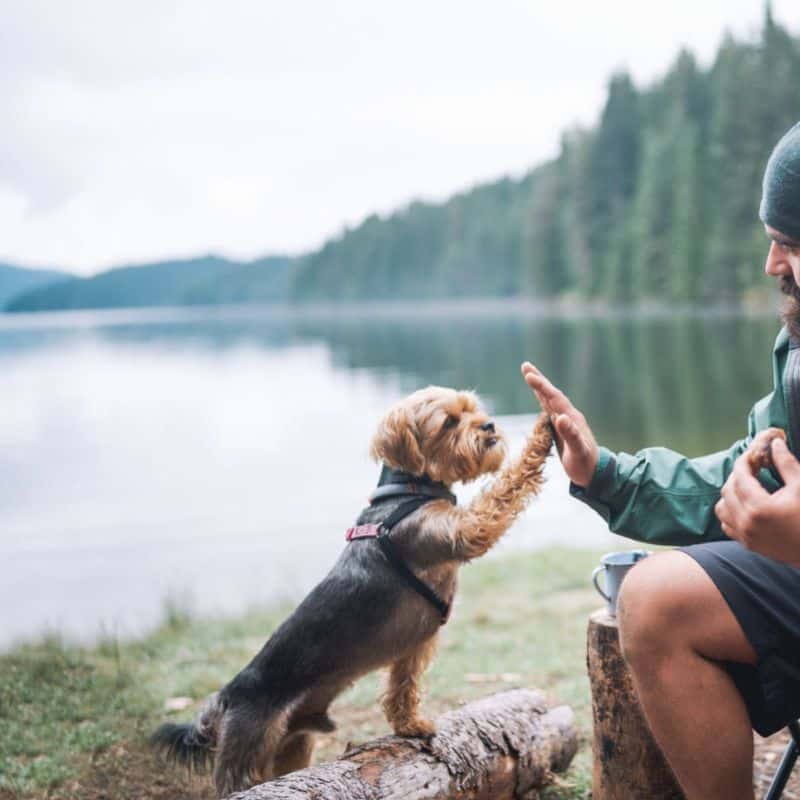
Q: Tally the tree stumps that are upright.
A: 1